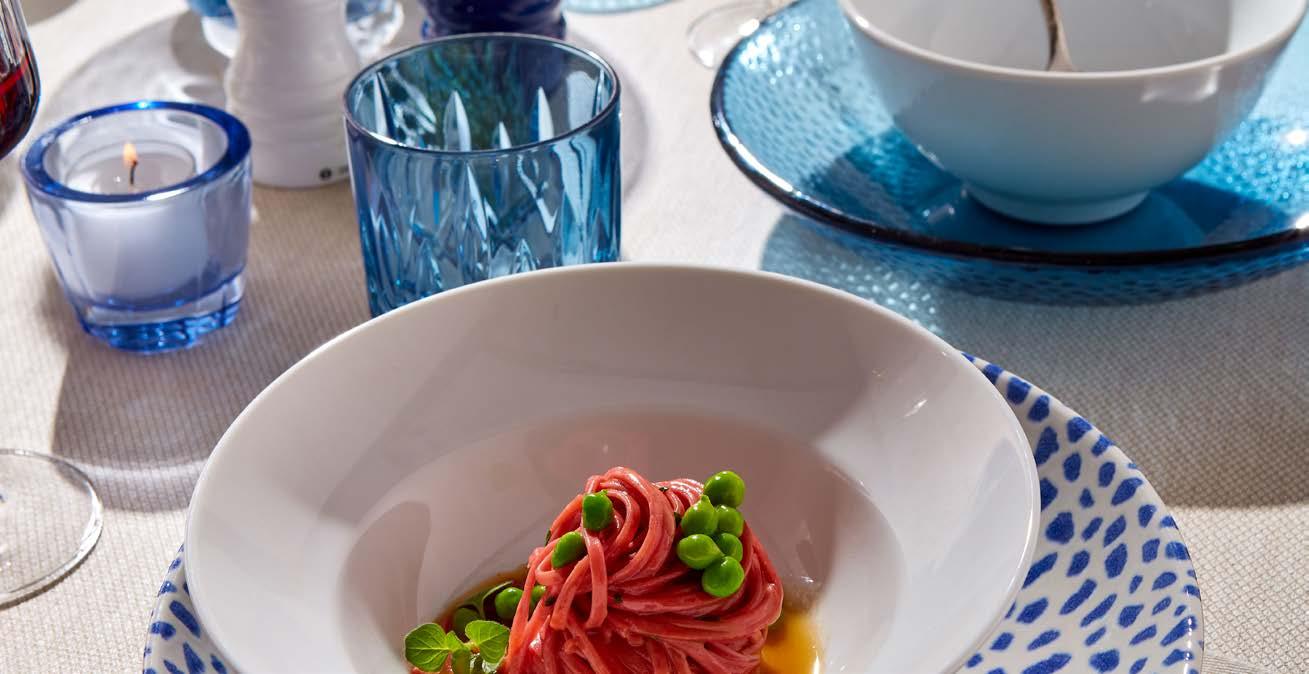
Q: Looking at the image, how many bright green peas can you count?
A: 10